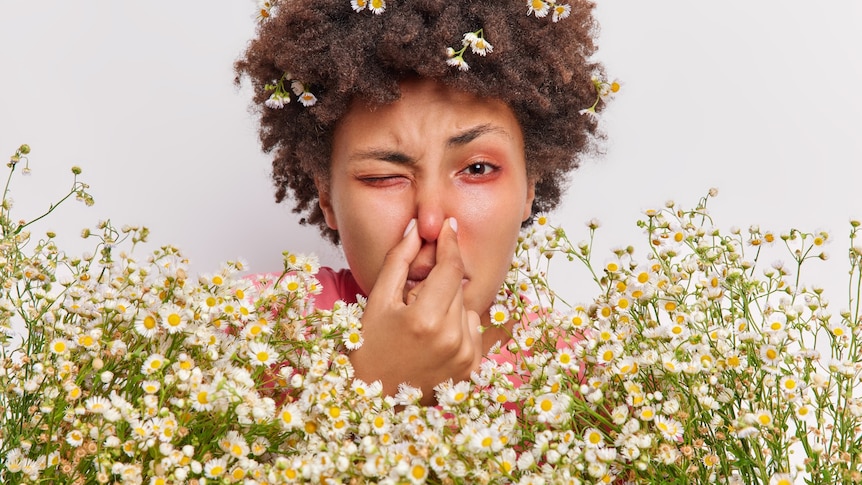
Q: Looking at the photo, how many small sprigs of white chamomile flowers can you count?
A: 6